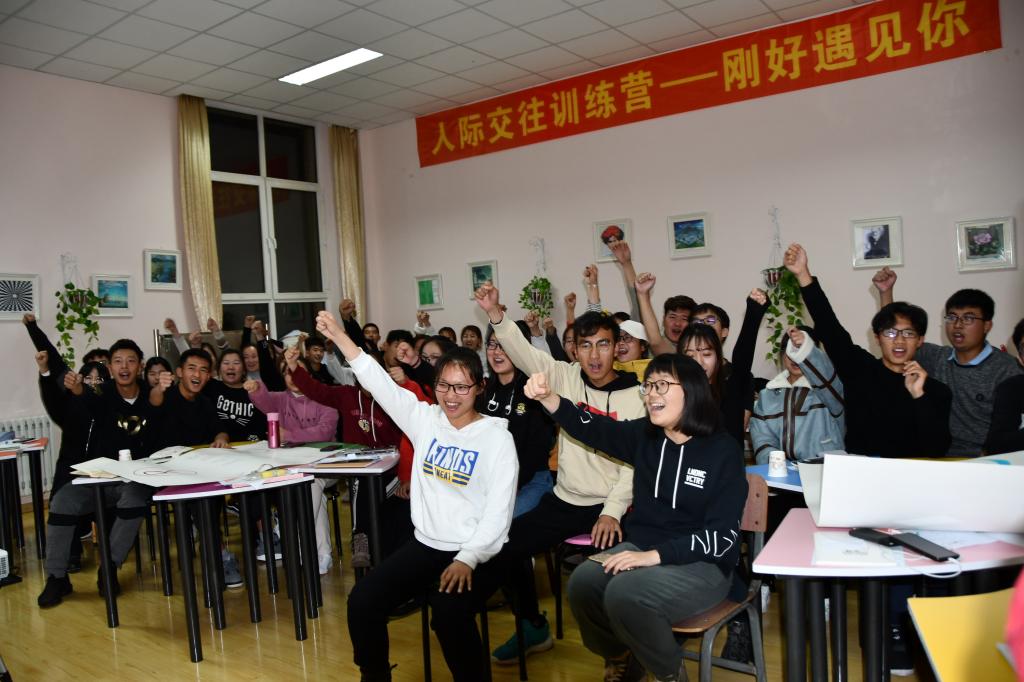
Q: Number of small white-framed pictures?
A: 9